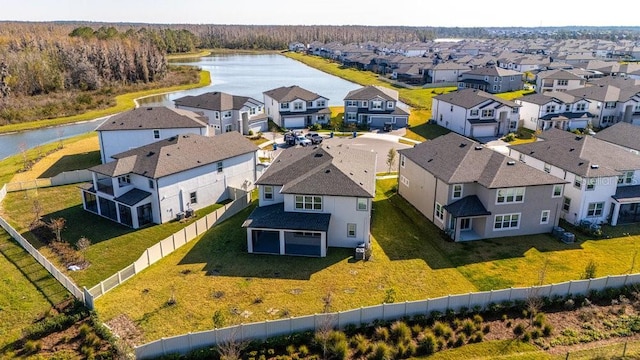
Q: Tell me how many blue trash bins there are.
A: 3